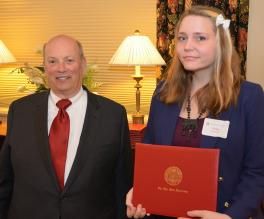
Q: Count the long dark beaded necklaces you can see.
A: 1